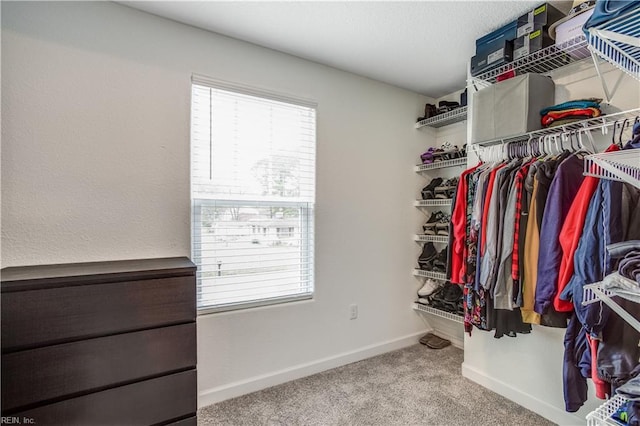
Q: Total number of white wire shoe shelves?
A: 6